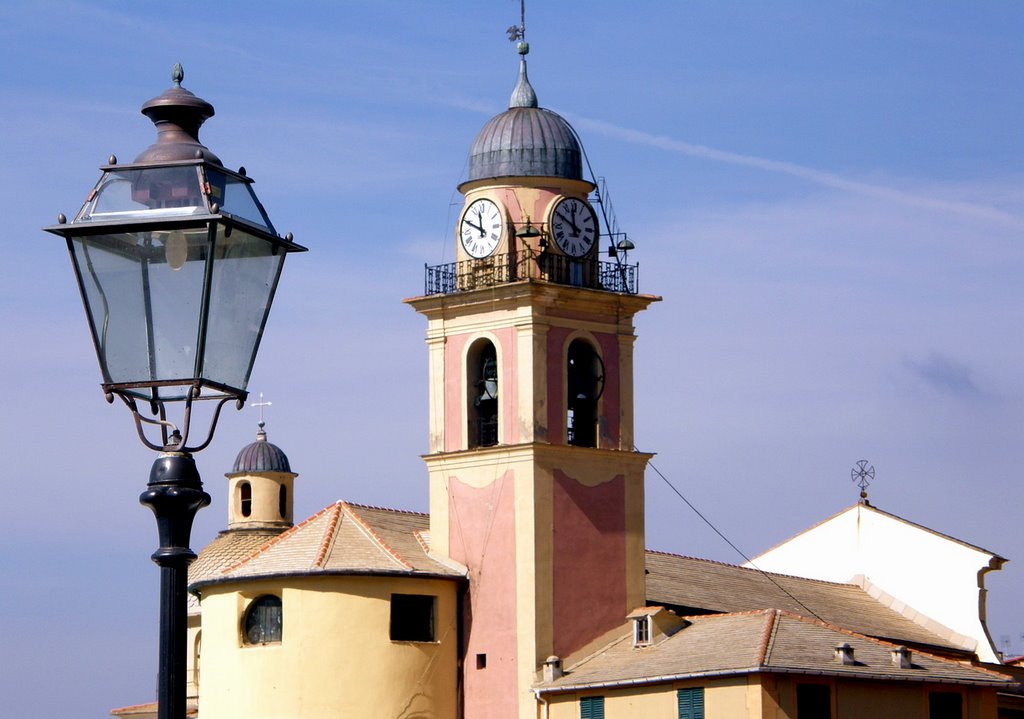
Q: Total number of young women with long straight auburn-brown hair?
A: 0